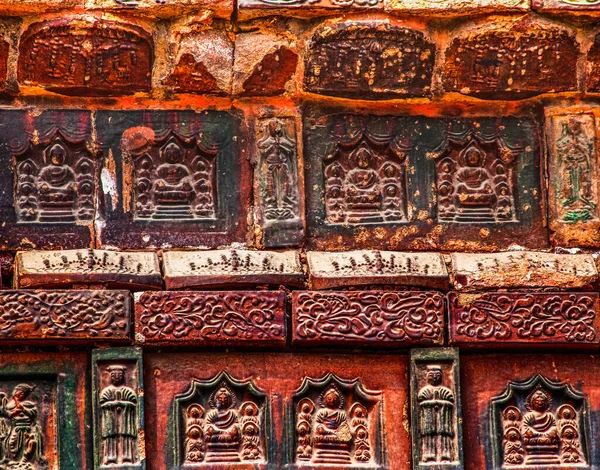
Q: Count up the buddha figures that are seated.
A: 7